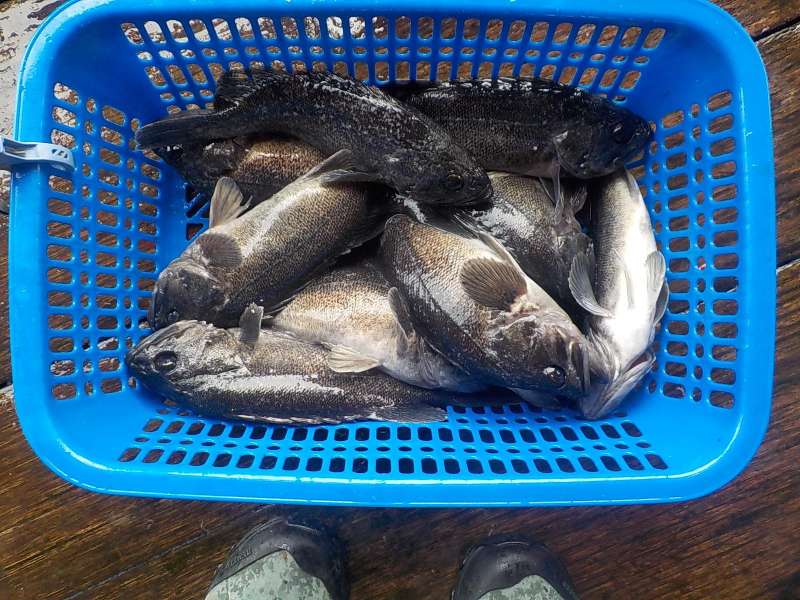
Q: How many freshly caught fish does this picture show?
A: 9